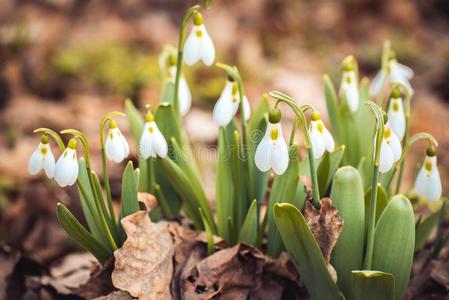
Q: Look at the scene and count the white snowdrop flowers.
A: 14